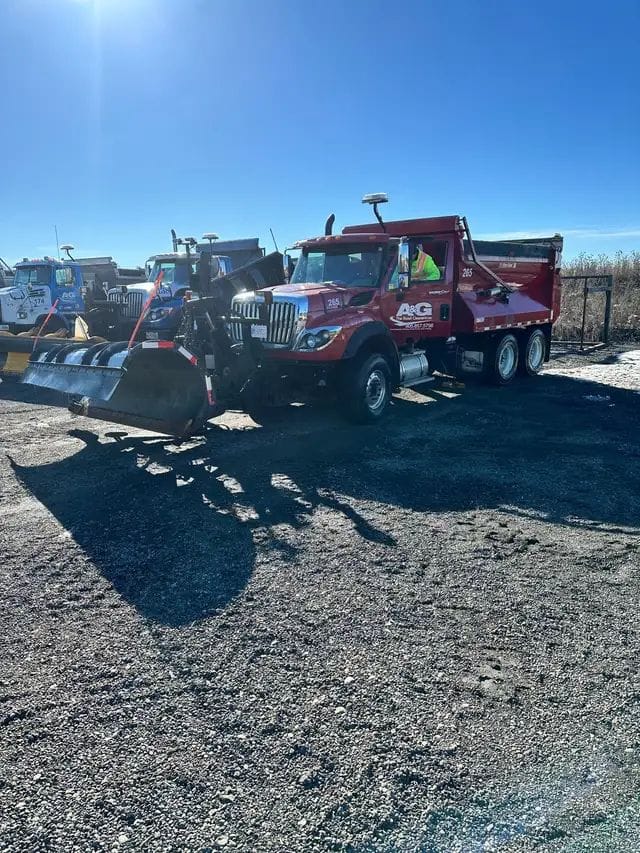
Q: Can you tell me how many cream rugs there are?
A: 0